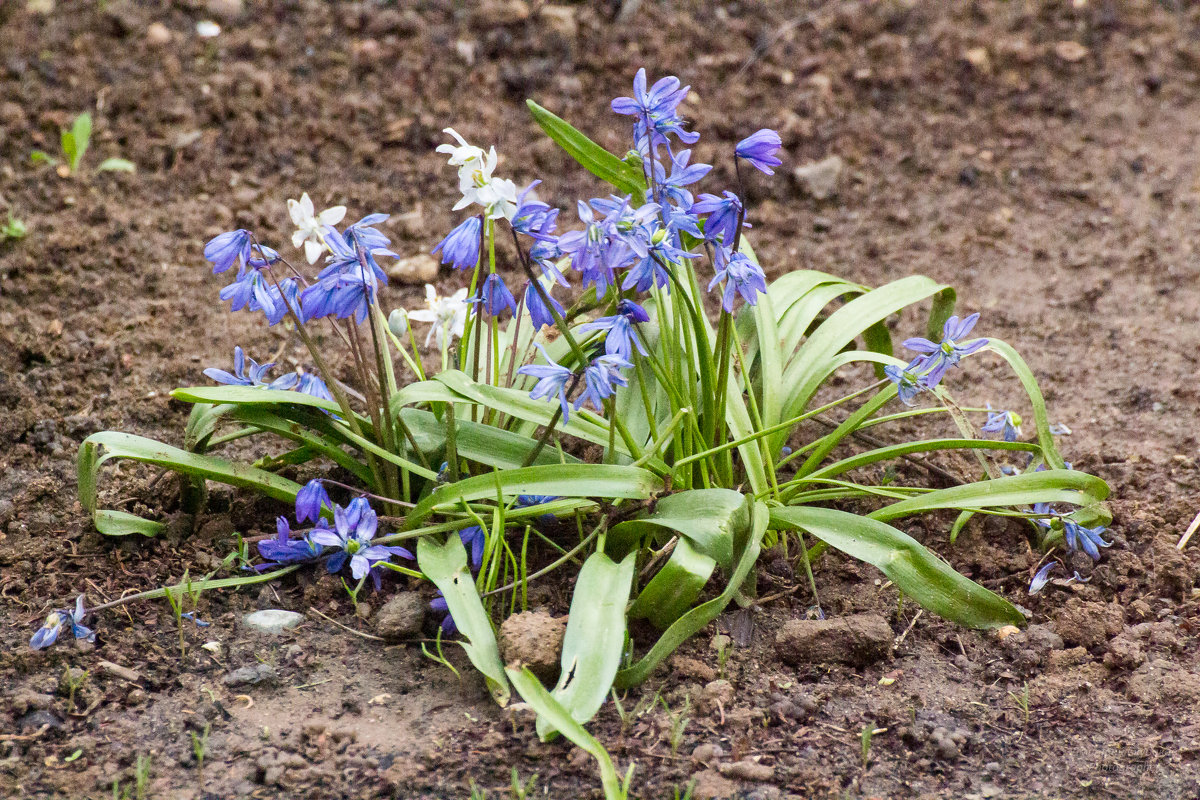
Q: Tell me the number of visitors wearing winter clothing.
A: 0